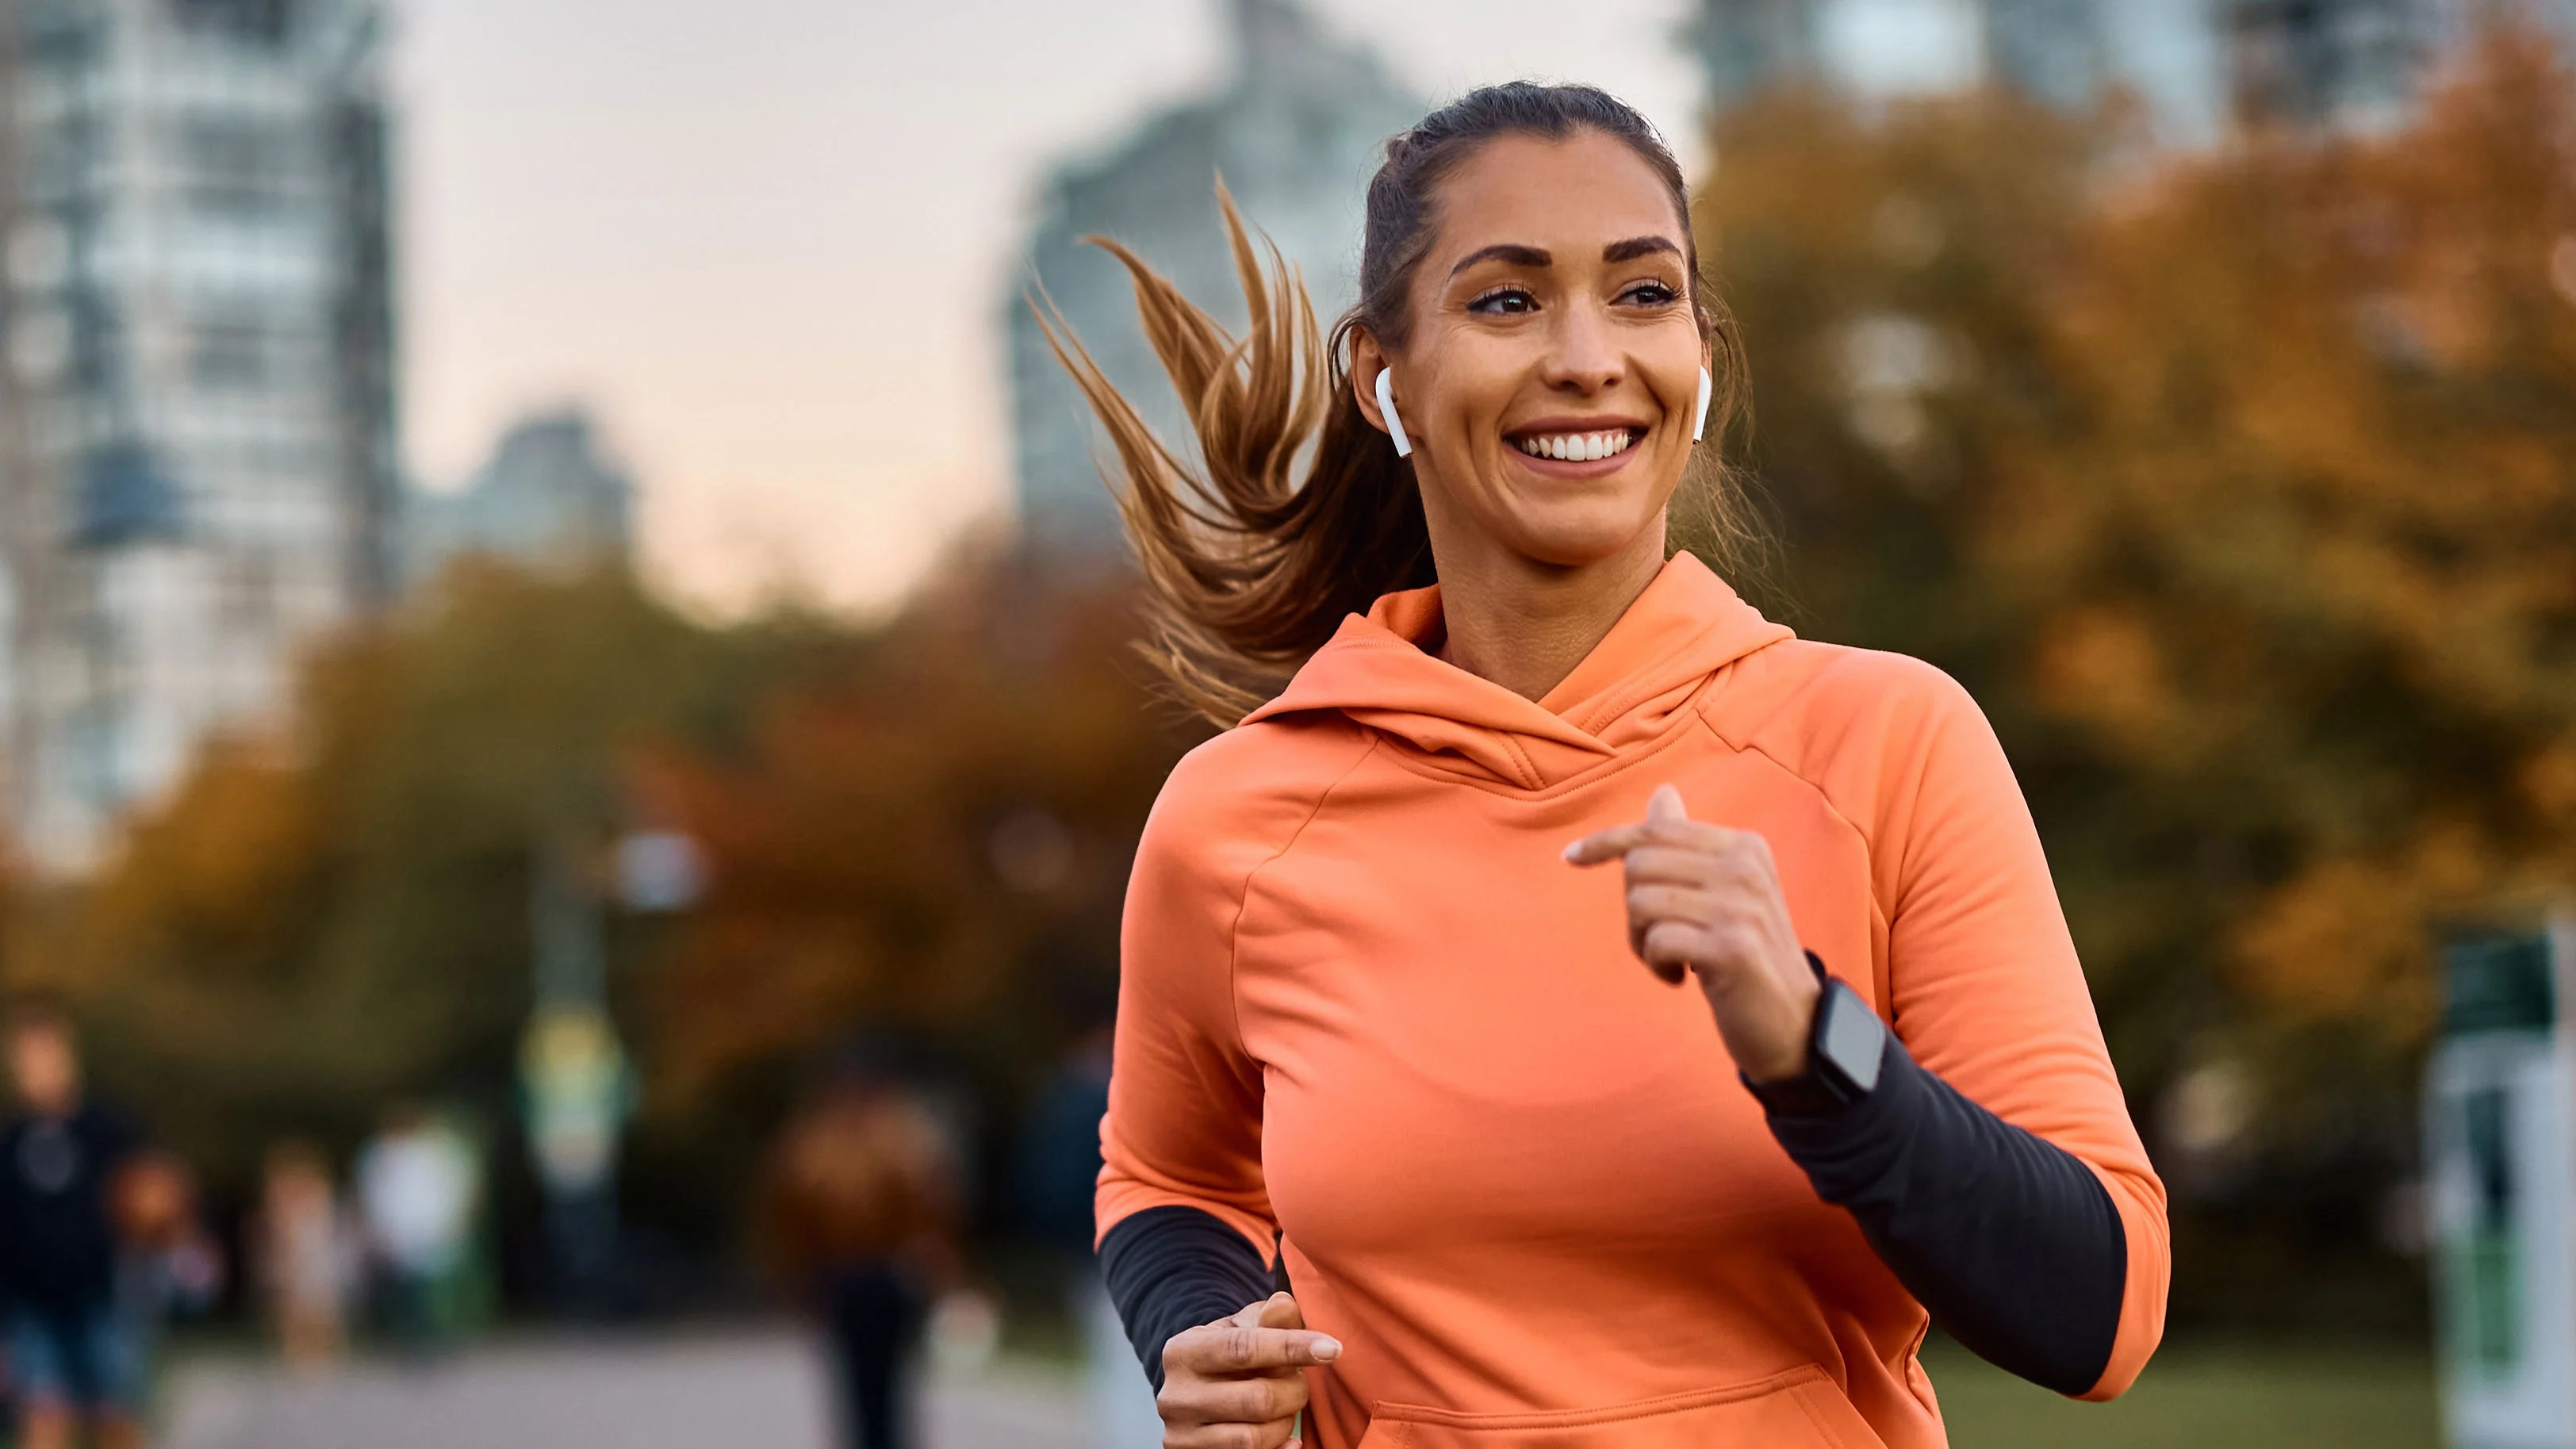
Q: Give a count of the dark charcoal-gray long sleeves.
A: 2